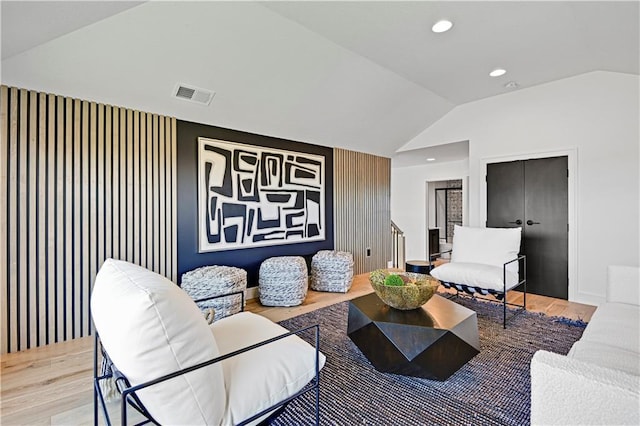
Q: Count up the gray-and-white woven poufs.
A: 3